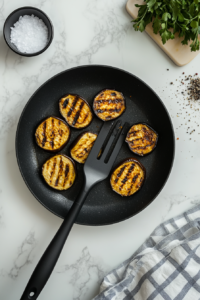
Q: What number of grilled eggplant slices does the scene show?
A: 7